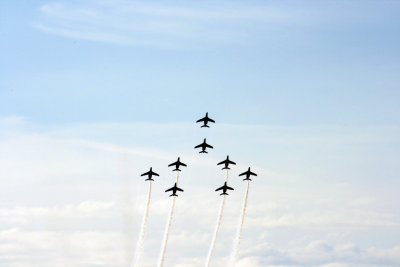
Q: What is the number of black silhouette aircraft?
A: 8